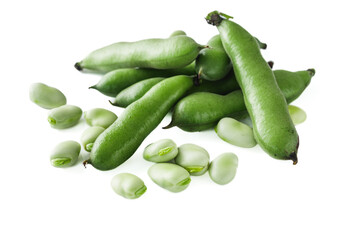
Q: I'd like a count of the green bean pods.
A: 7